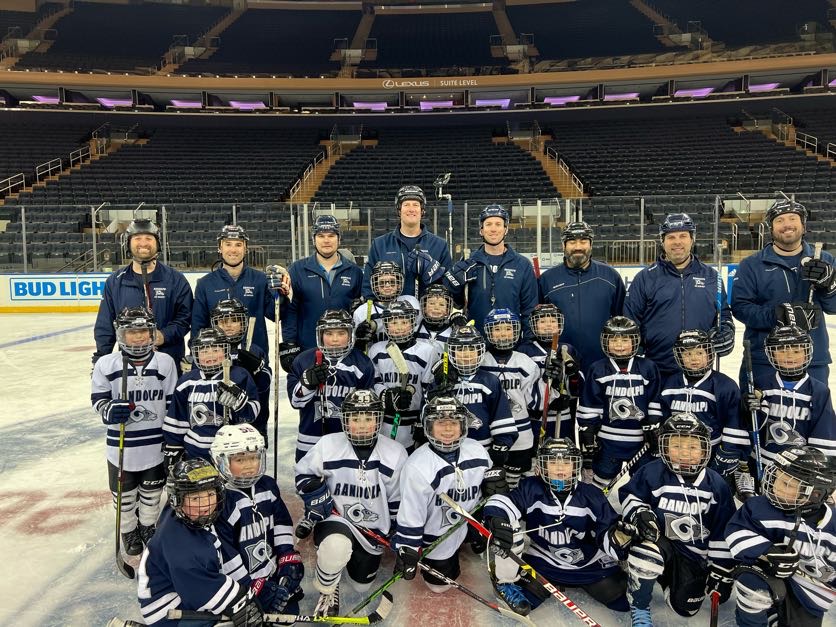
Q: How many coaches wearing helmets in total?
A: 8